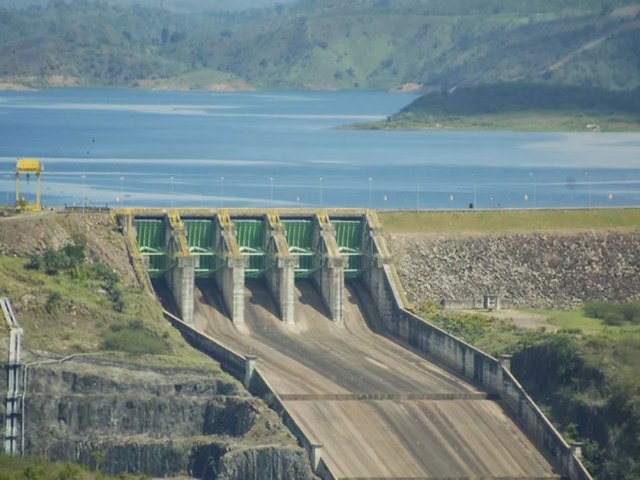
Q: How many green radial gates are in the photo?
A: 5